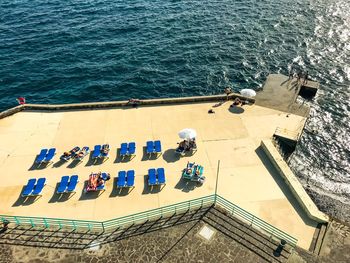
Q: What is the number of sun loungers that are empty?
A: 15